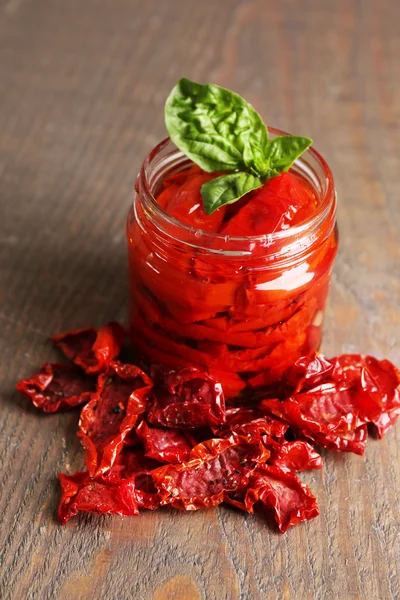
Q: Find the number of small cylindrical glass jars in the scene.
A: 1